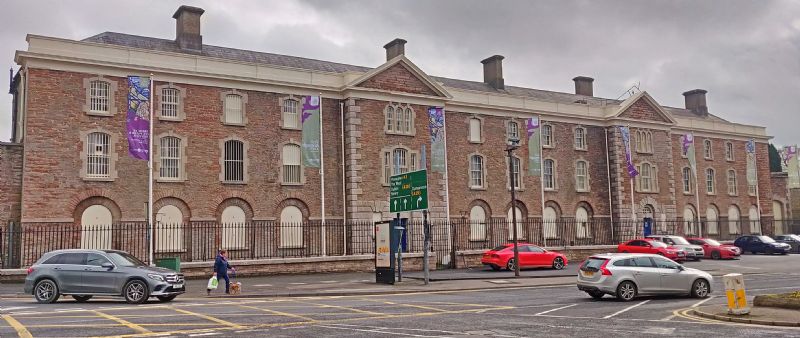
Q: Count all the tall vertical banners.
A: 8